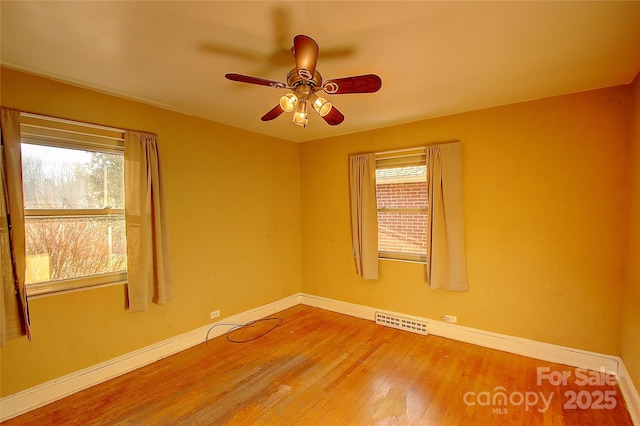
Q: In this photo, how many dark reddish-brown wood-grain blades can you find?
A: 5